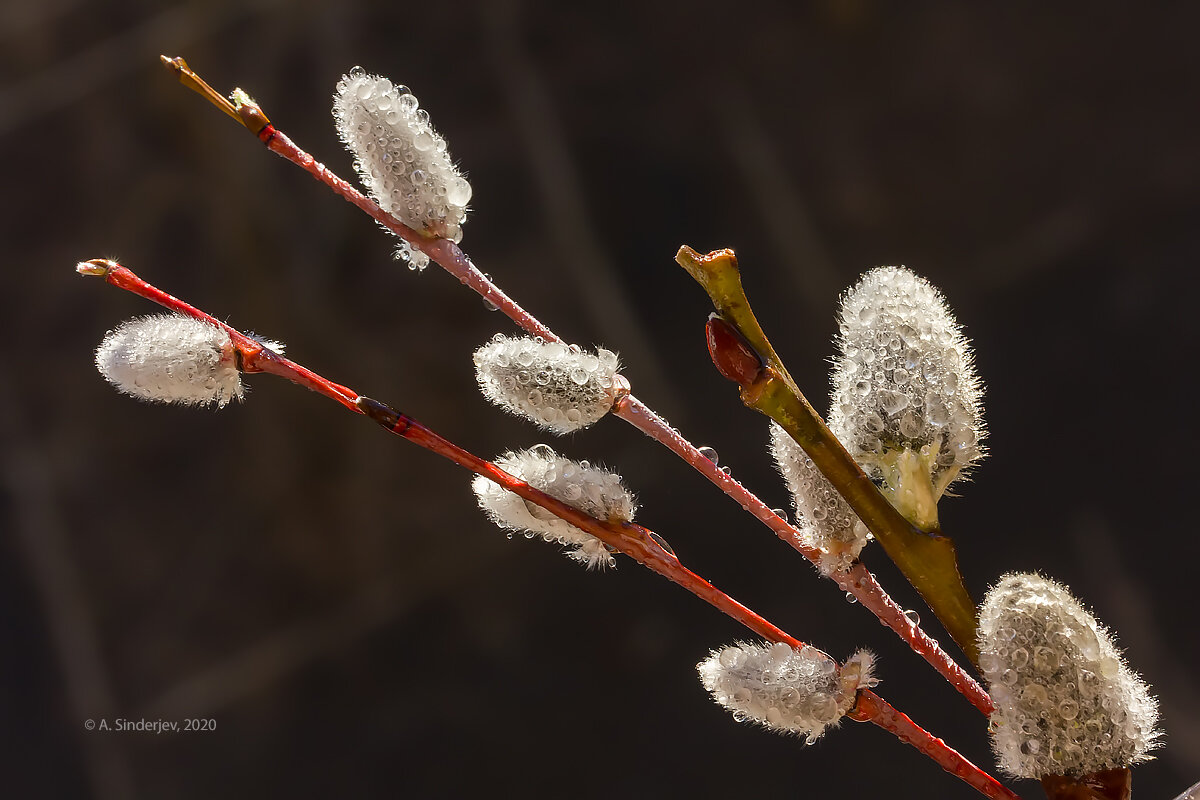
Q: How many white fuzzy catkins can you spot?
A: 8